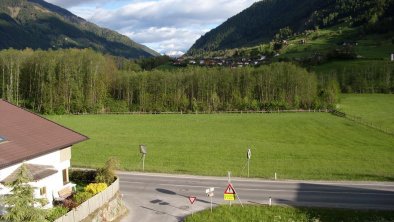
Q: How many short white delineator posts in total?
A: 2